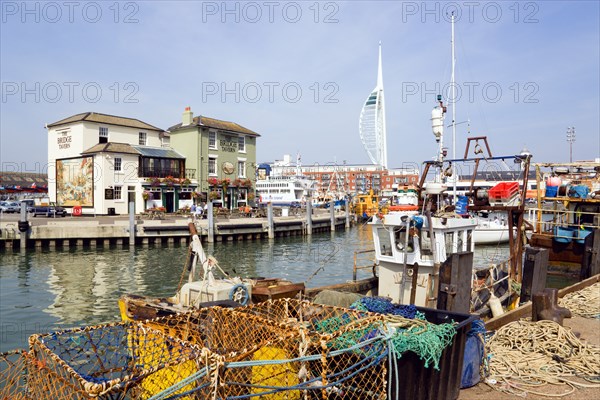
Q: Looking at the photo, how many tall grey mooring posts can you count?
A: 7